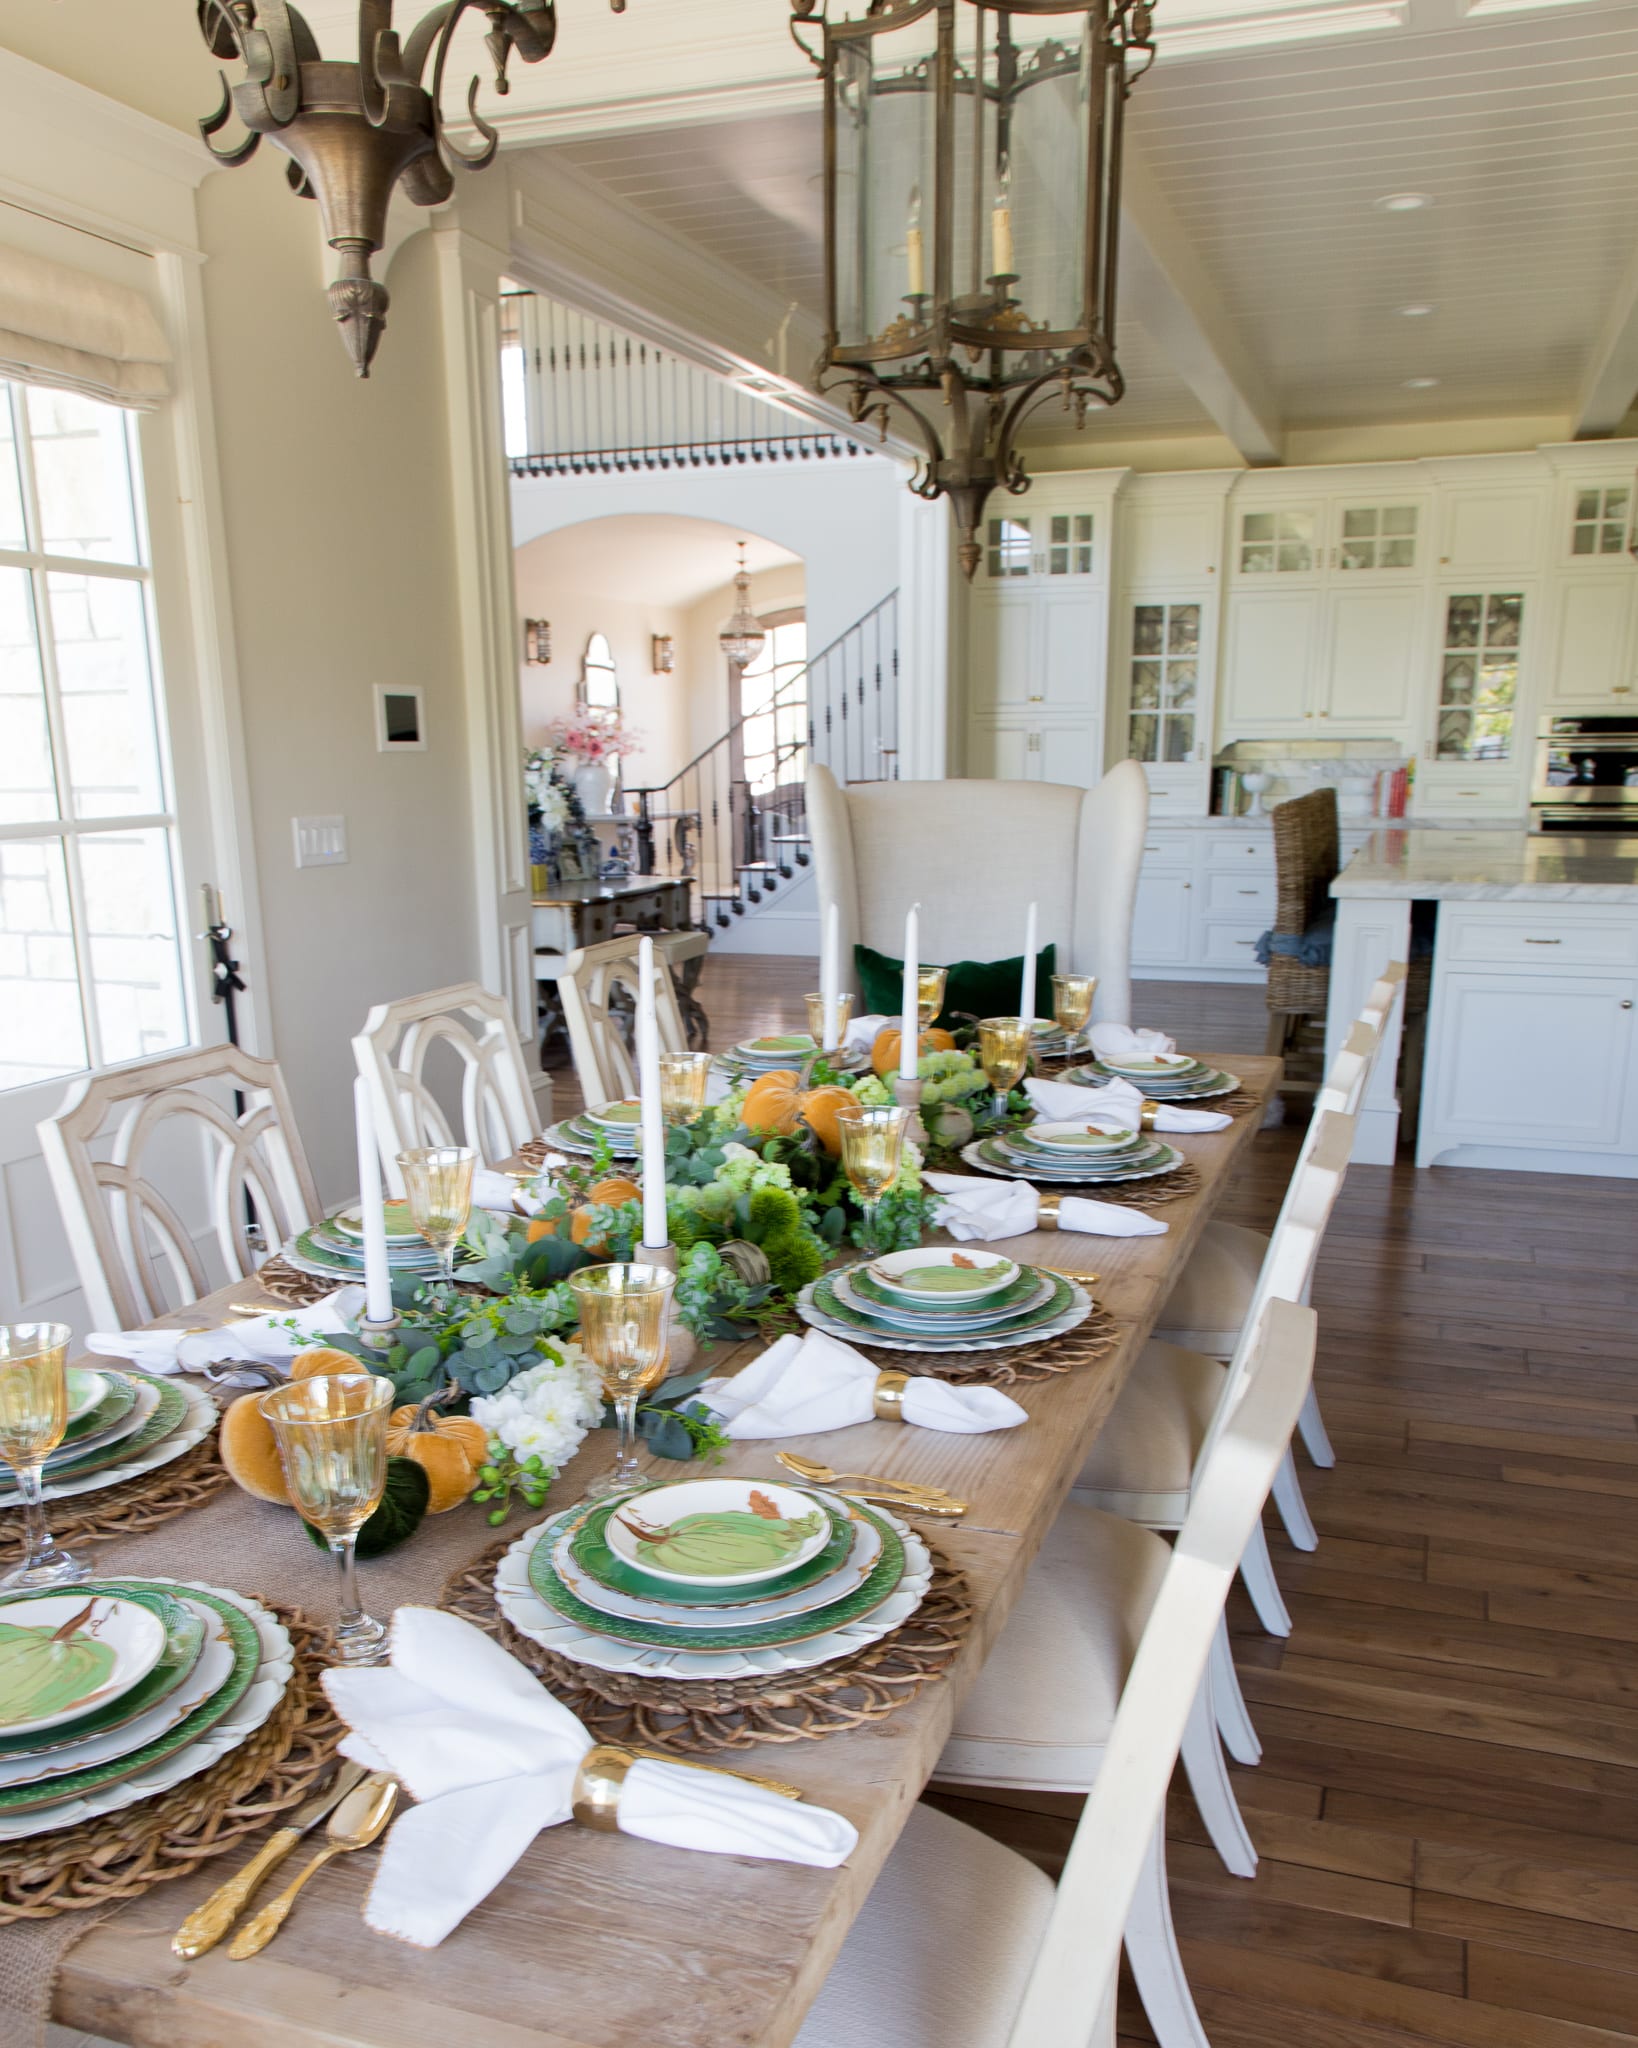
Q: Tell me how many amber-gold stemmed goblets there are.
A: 10